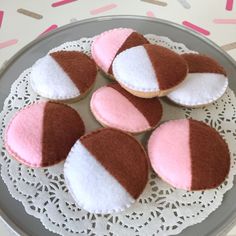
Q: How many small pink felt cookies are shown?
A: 4